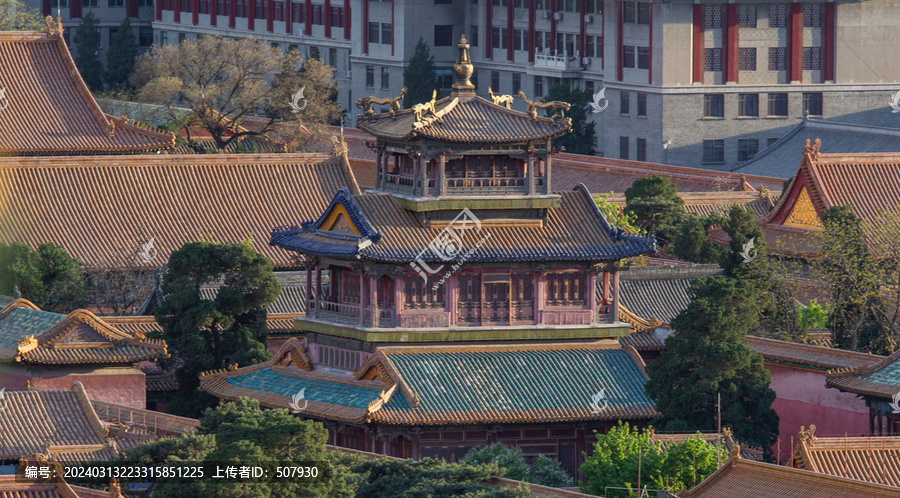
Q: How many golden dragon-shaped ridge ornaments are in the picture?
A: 4